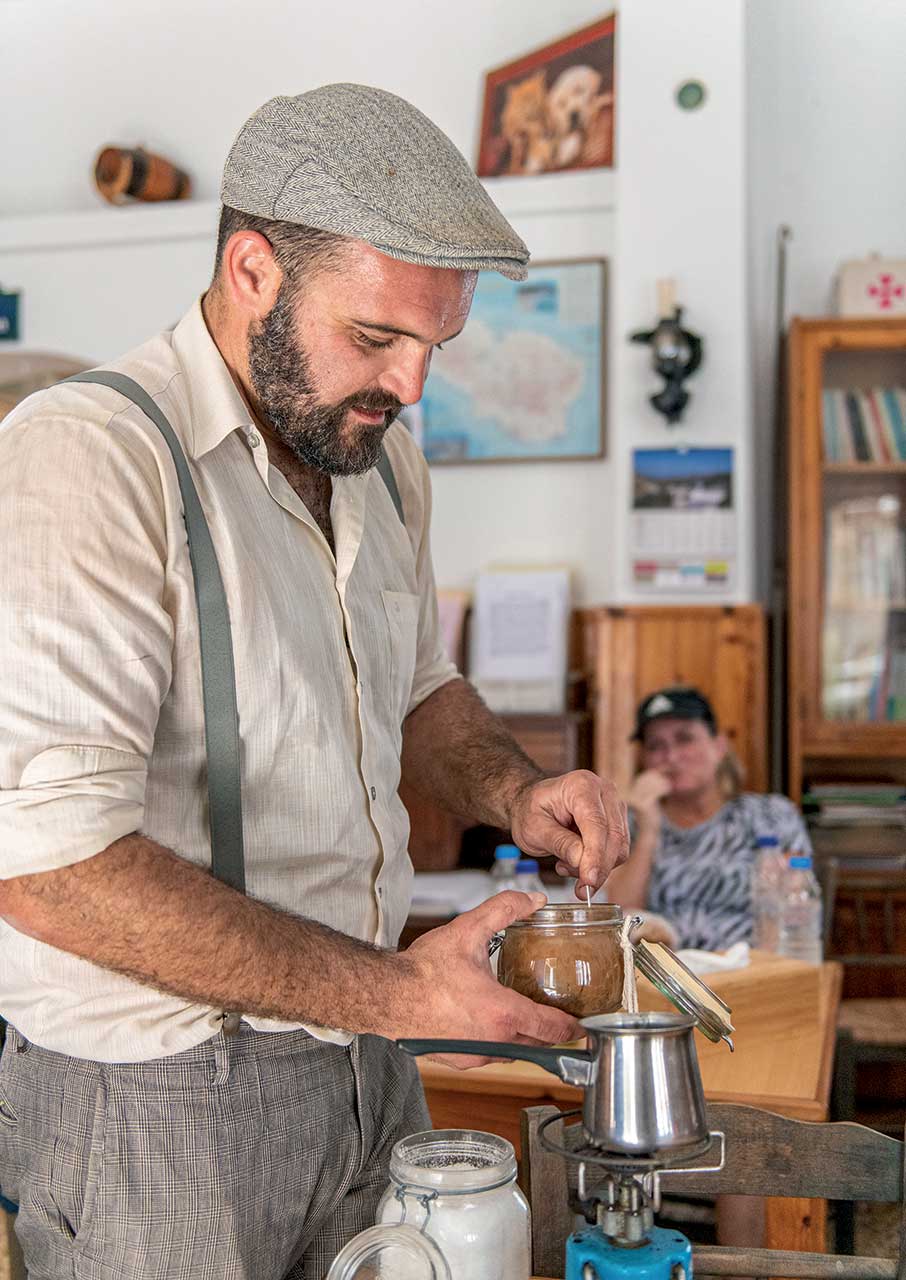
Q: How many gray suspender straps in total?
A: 2